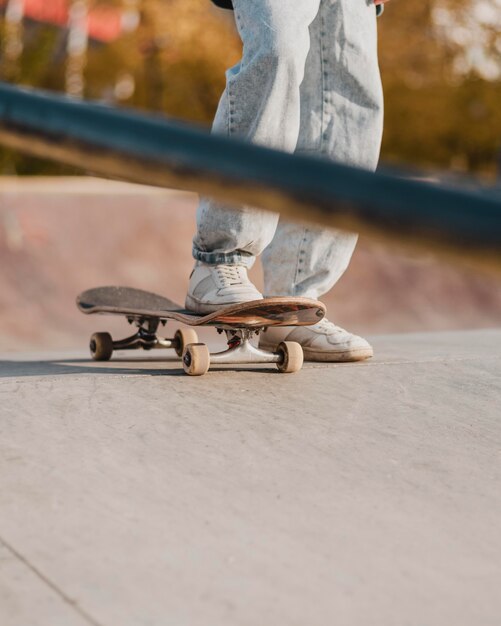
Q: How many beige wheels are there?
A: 4